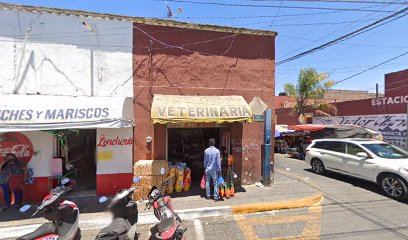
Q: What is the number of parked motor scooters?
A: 3